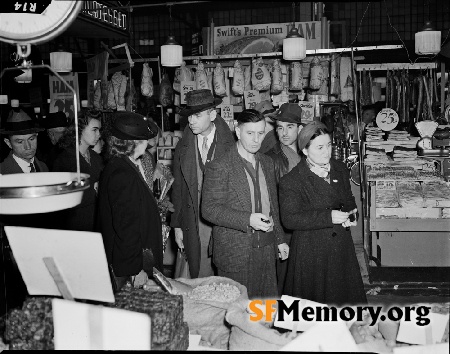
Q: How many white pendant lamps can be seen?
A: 4